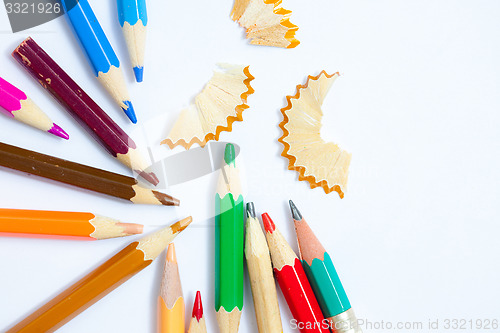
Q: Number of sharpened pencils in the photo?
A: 13